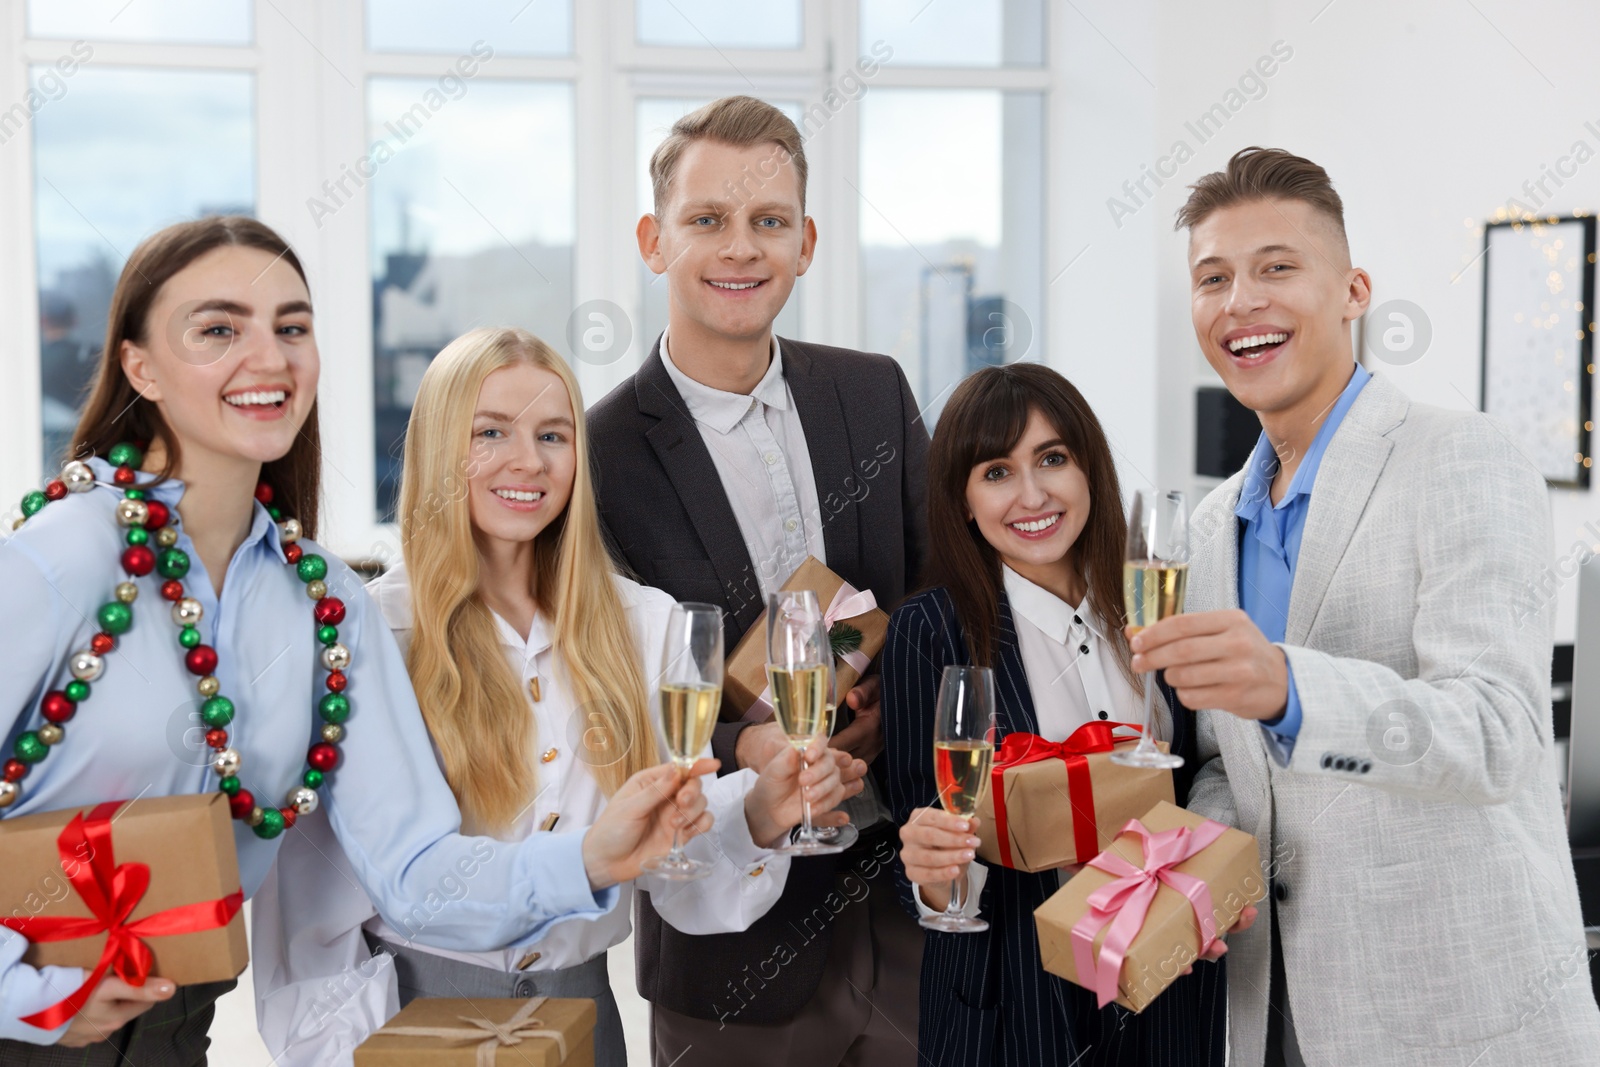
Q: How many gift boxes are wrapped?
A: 5